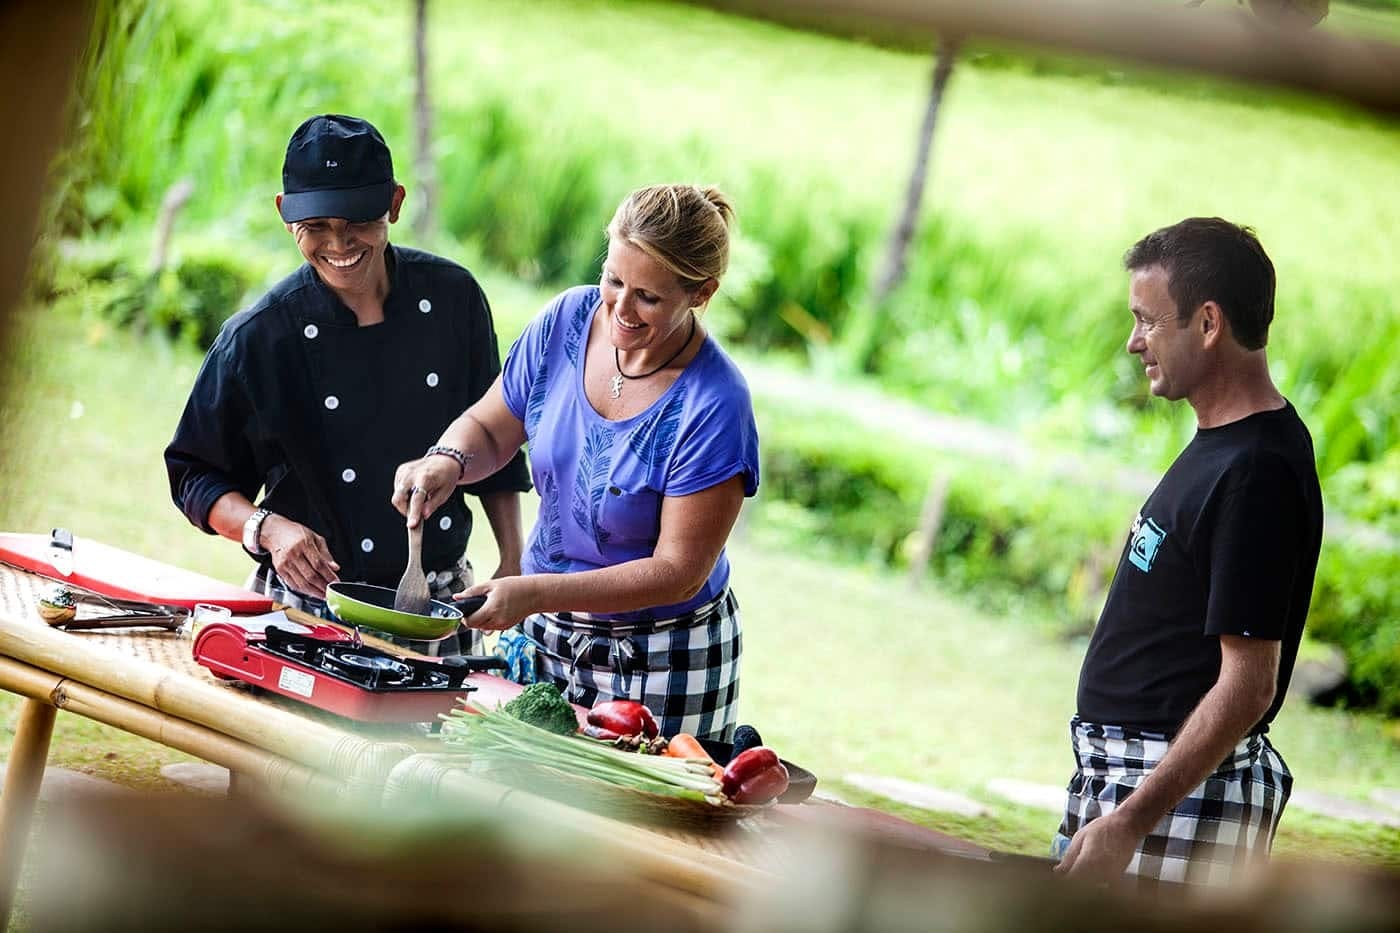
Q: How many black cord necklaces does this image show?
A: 1